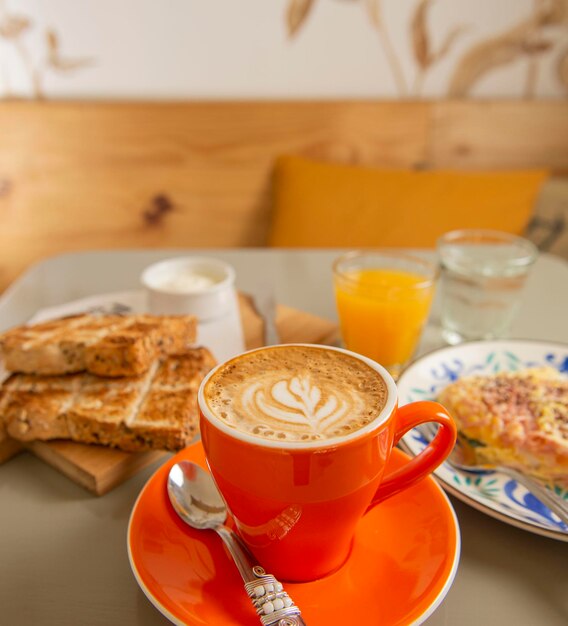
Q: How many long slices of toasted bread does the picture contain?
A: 2